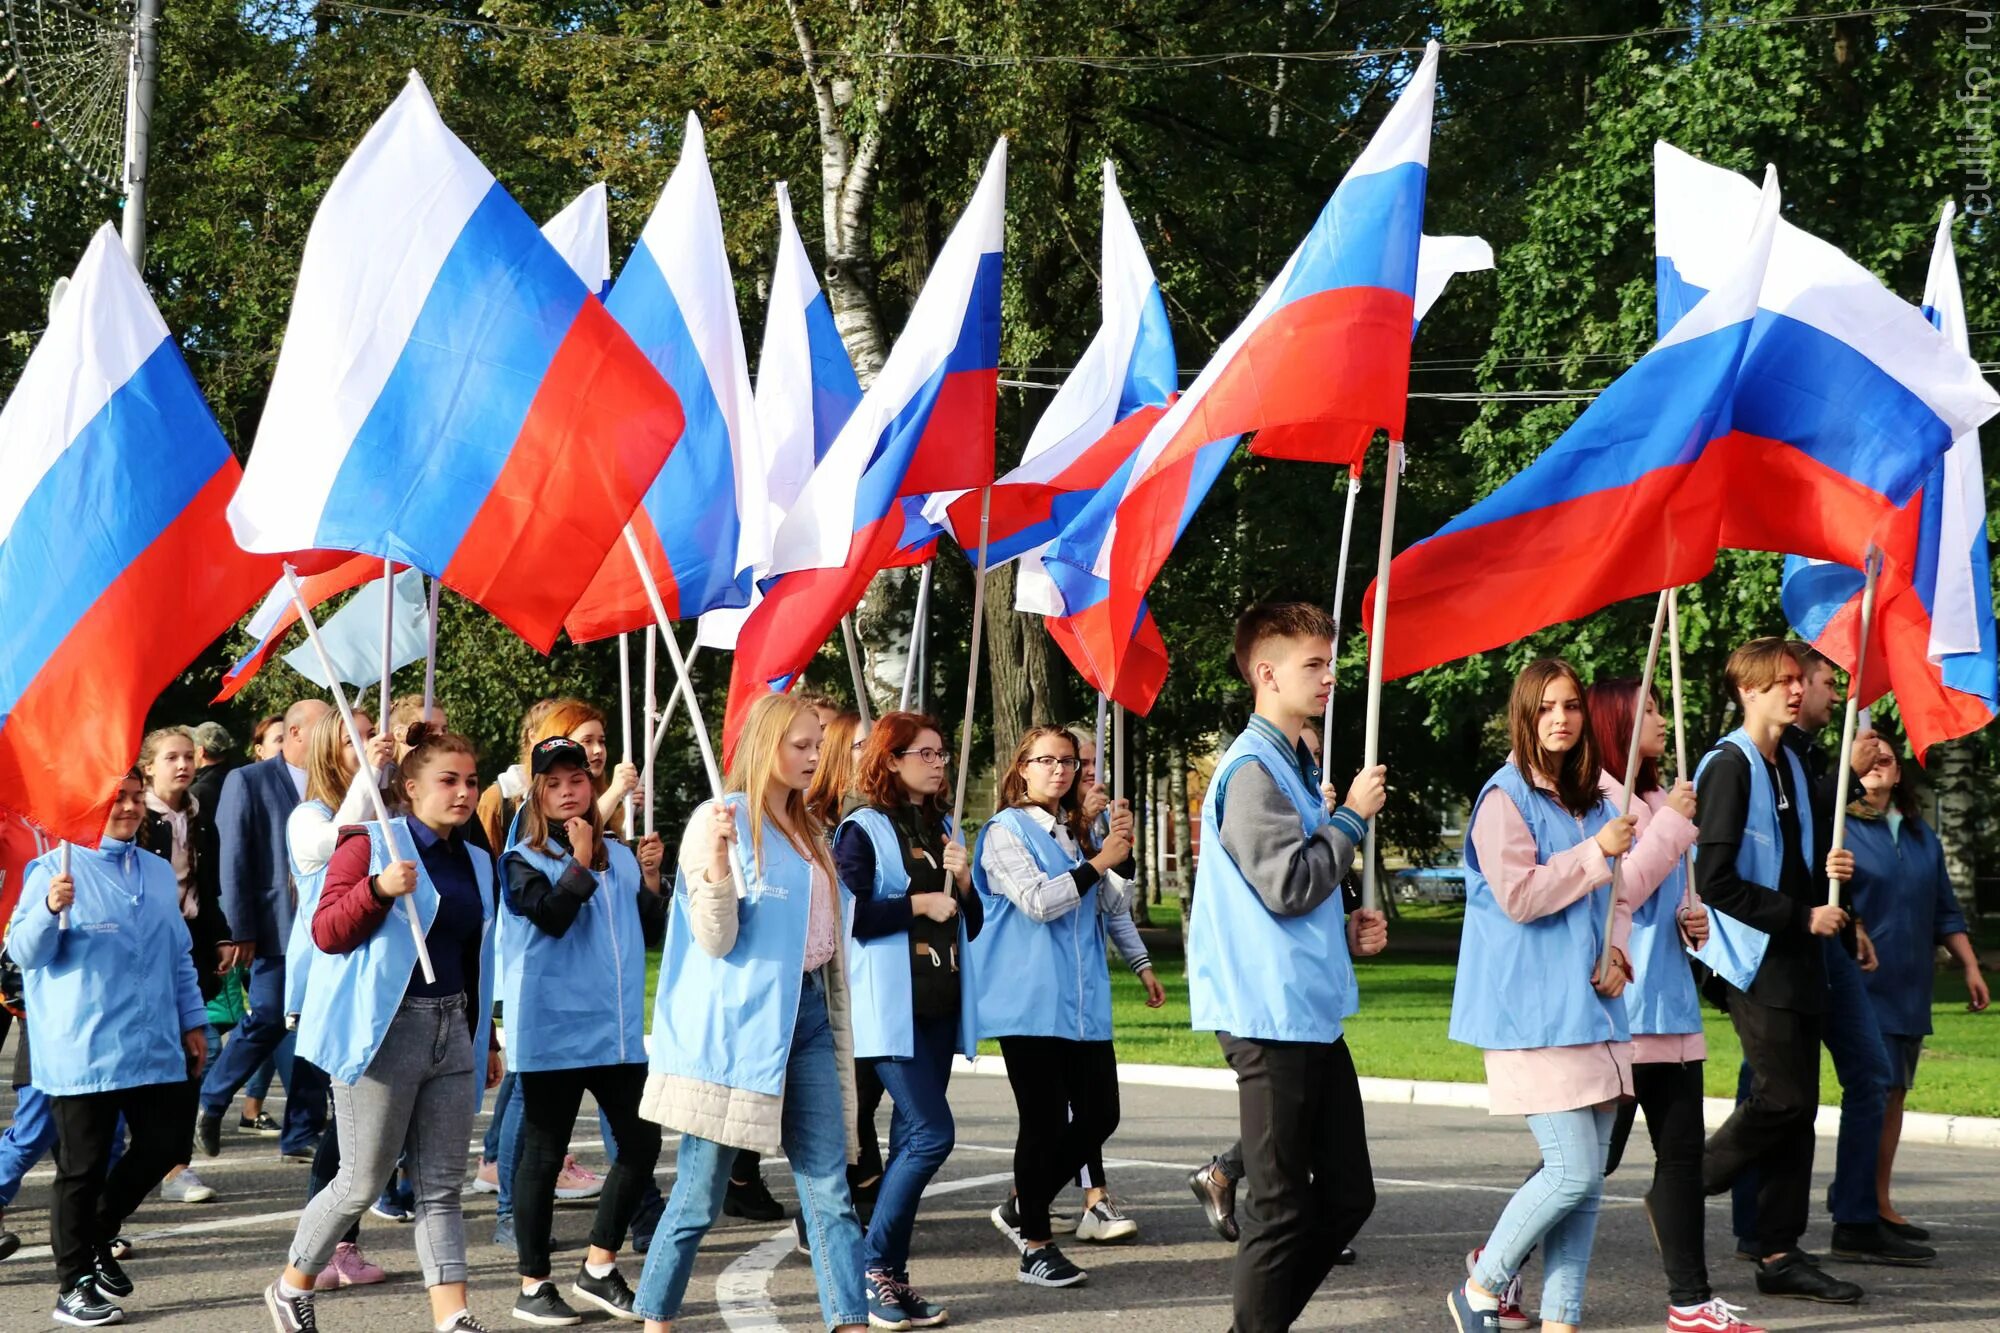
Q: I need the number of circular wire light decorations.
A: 1